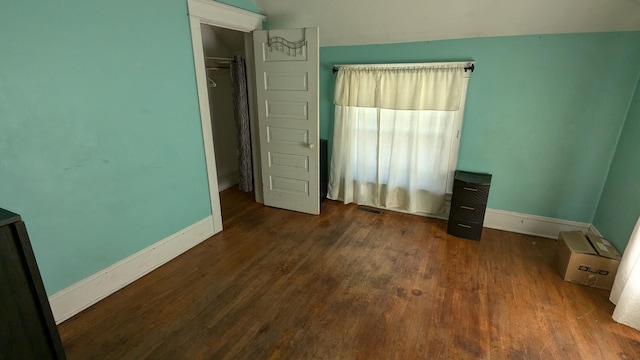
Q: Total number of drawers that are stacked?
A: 3